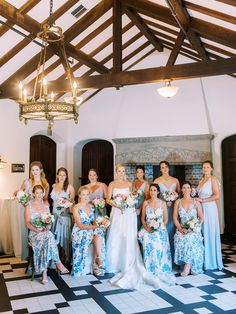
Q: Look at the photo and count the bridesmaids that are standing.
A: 6